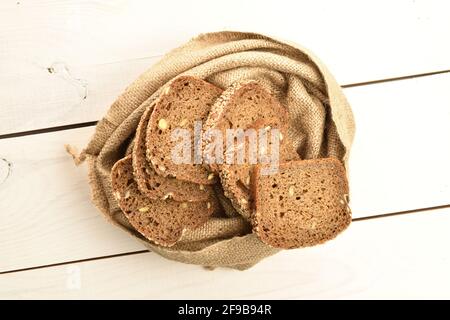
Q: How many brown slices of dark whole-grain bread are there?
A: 6